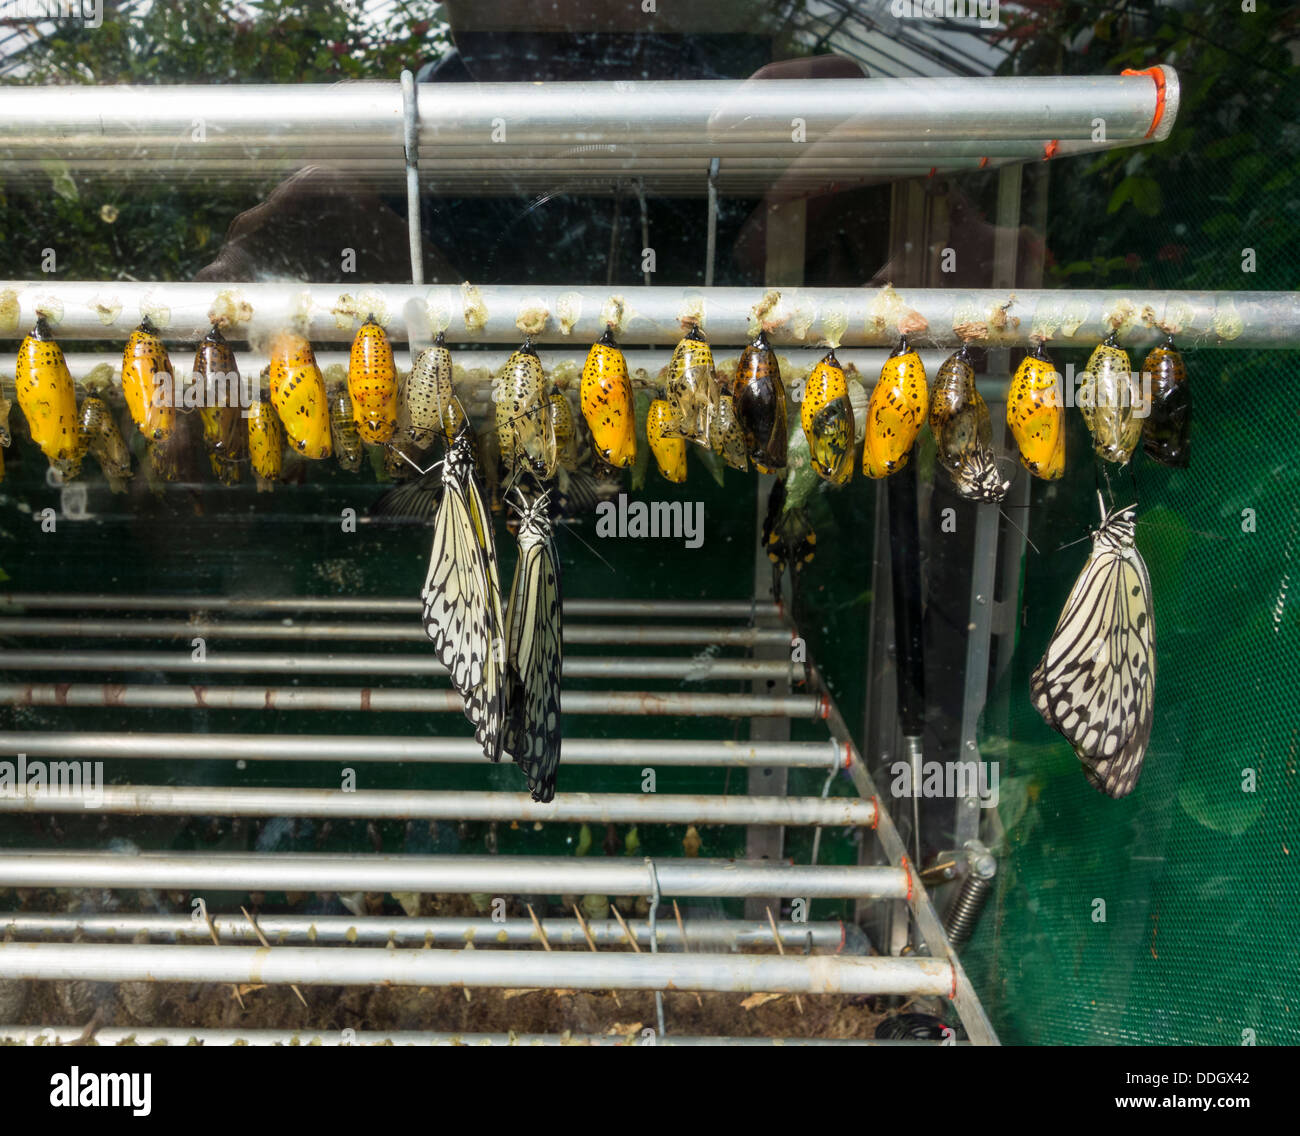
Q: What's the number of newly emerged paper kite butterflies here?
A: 3